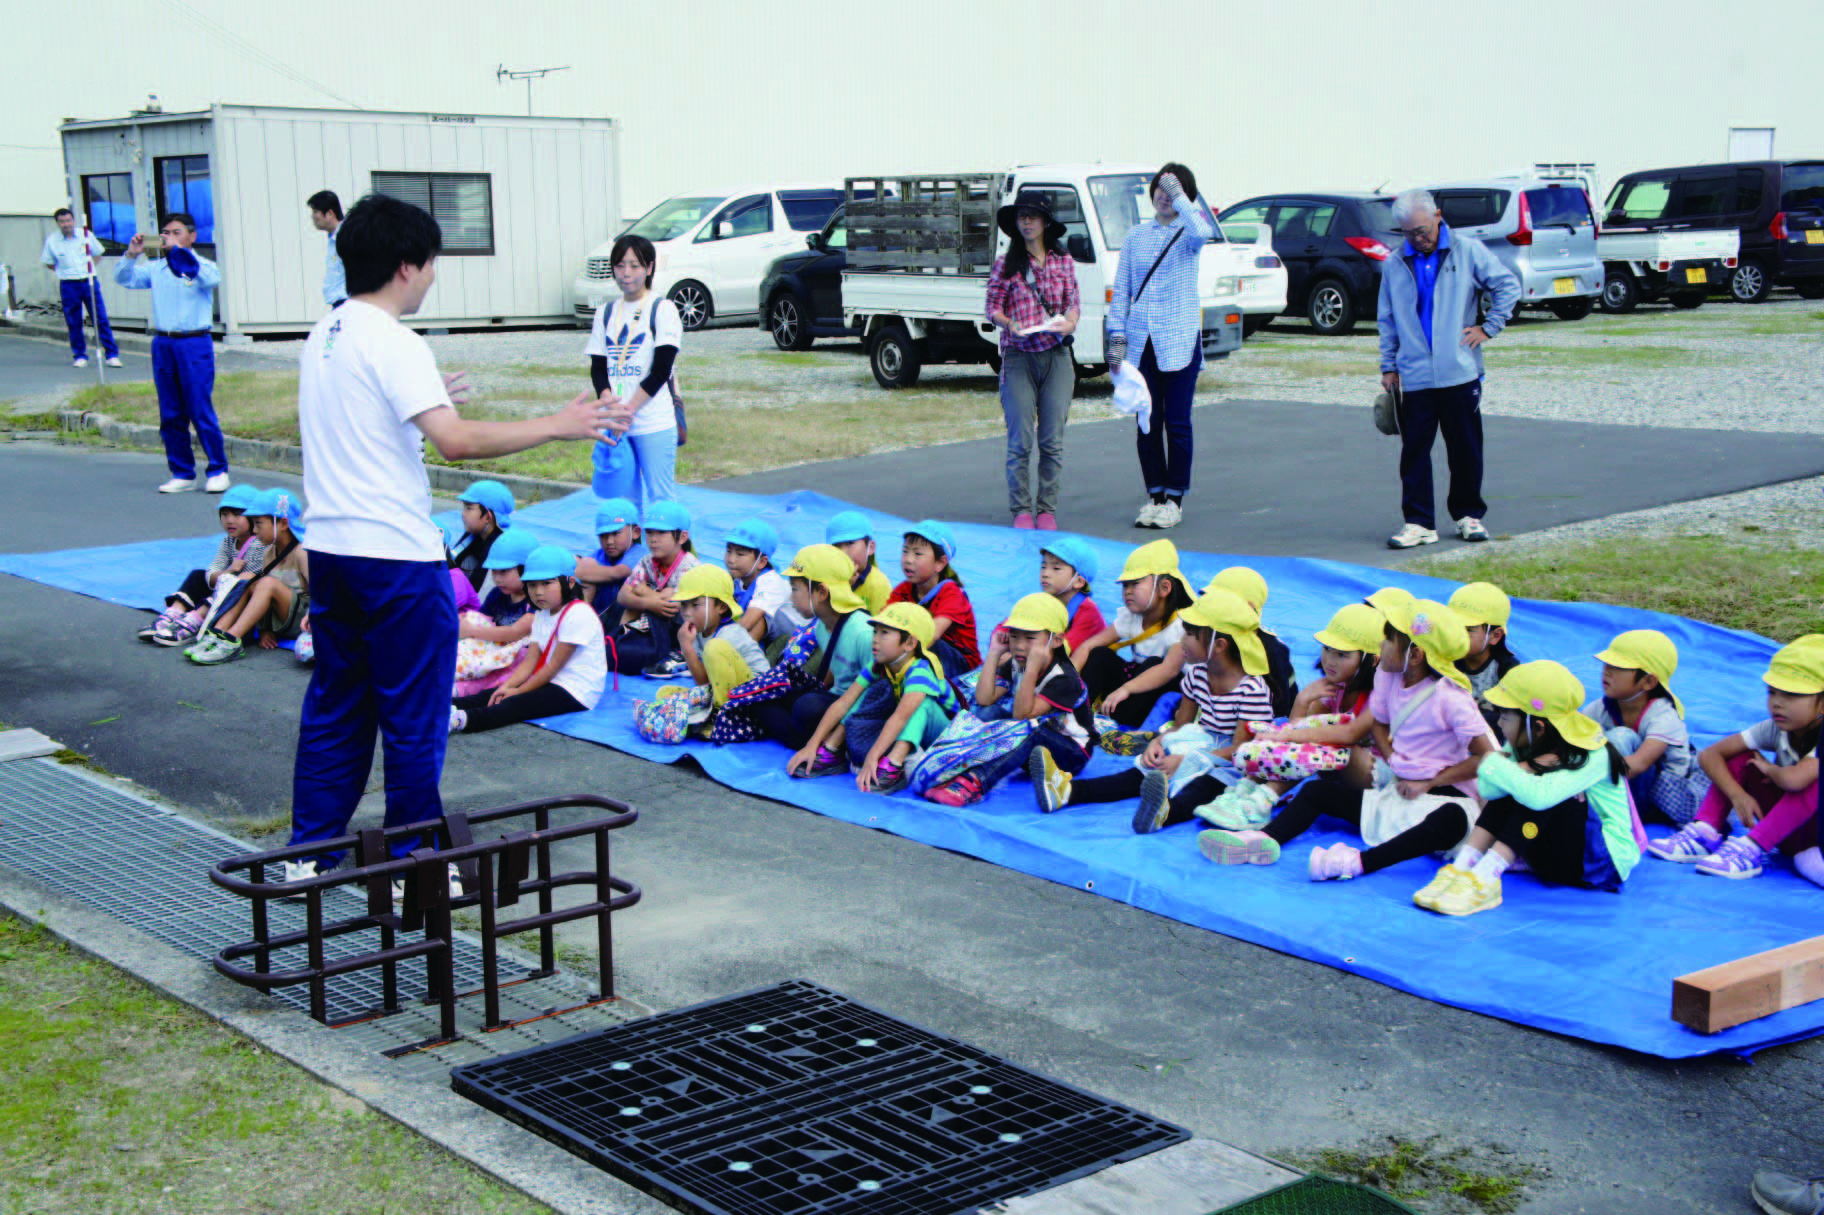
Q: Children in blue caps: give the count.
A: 12